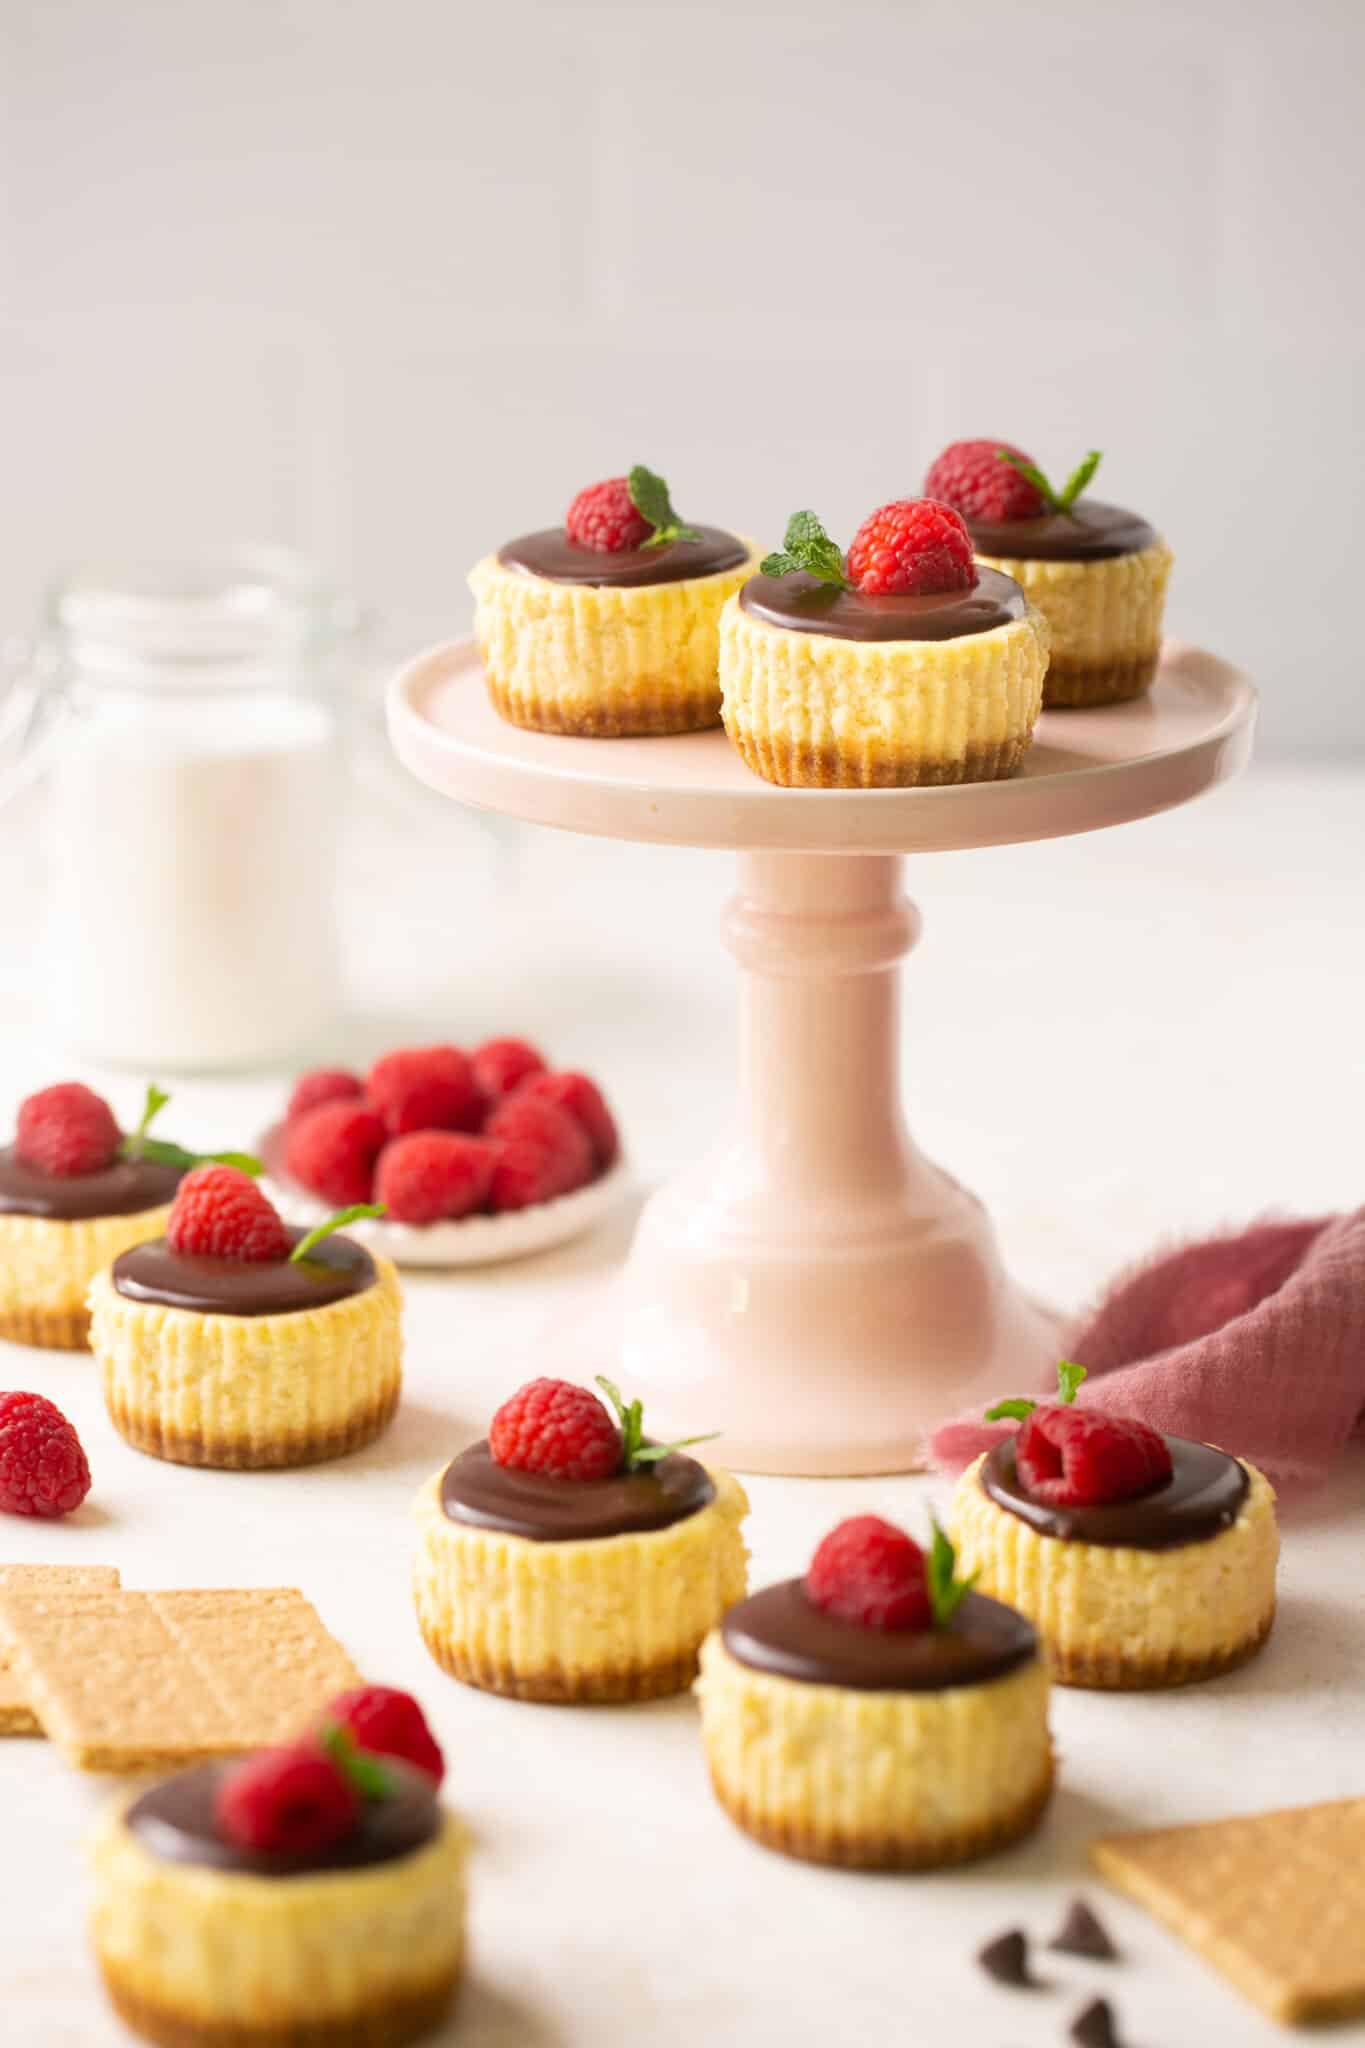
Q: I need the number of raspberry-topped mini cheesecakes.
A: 9